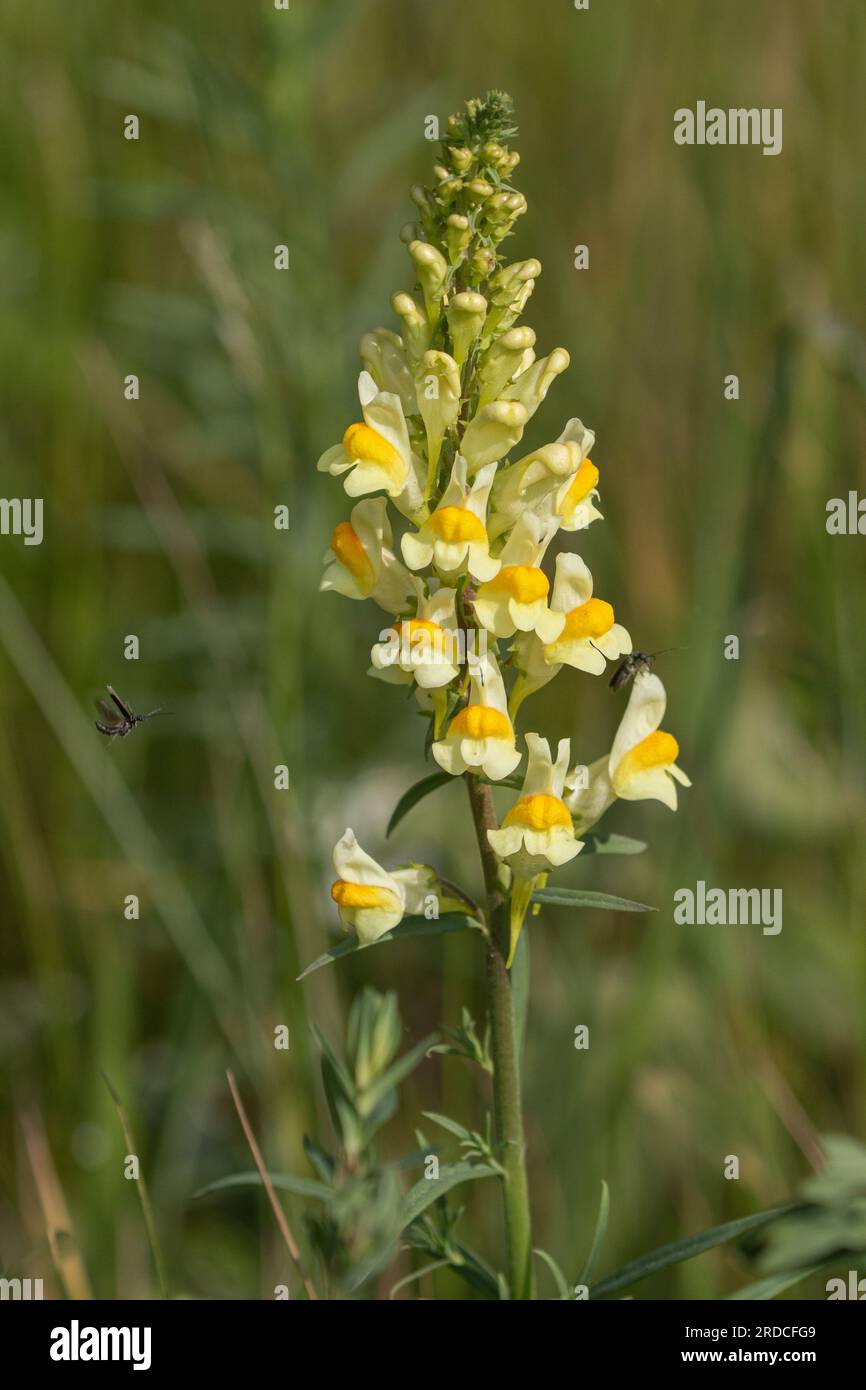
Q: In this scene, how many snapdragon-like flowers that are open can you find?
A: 11